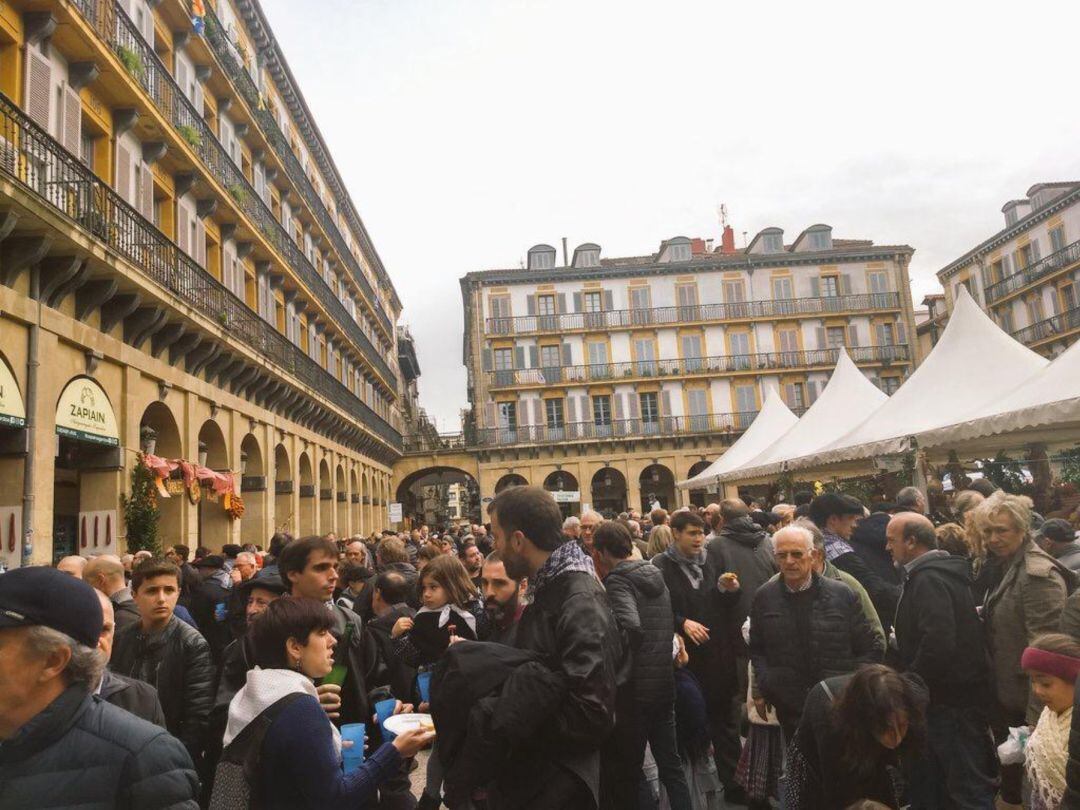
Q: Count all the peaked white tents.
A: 4